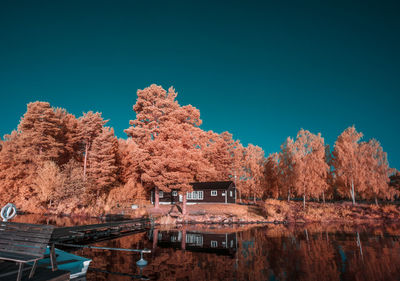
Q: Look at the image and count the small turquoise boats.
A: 1